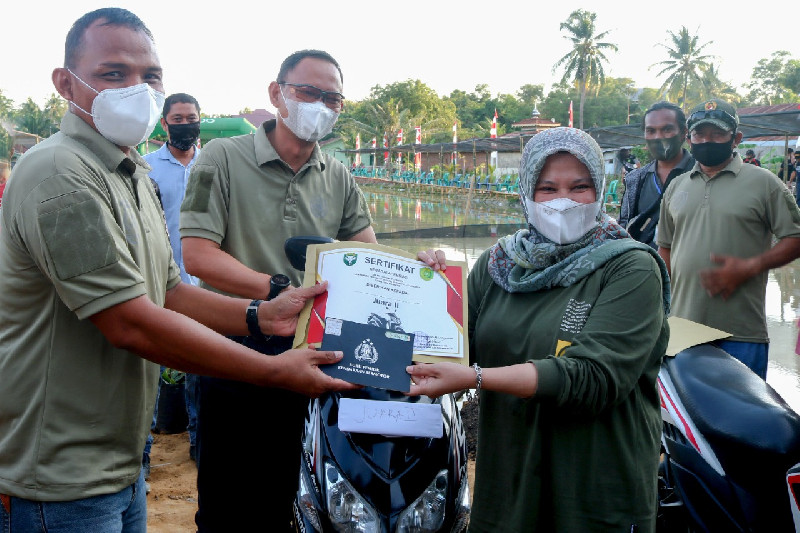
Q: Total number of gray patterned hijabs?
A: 1